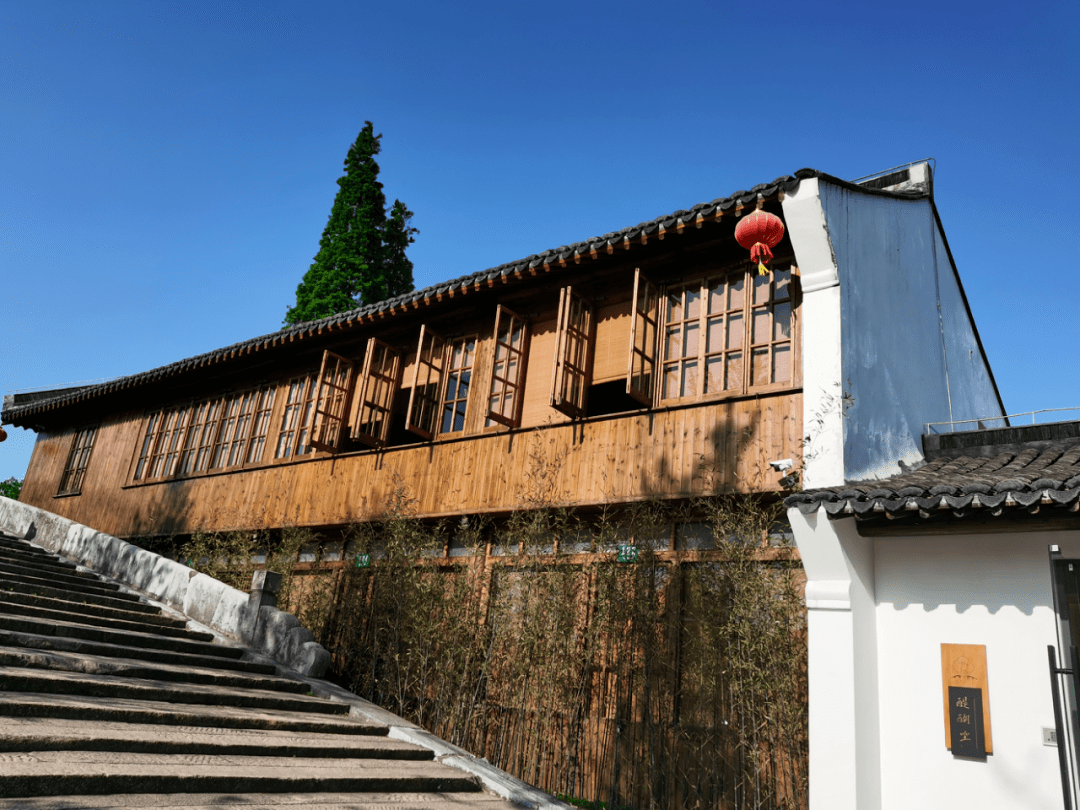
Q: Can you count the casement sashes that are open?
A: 8